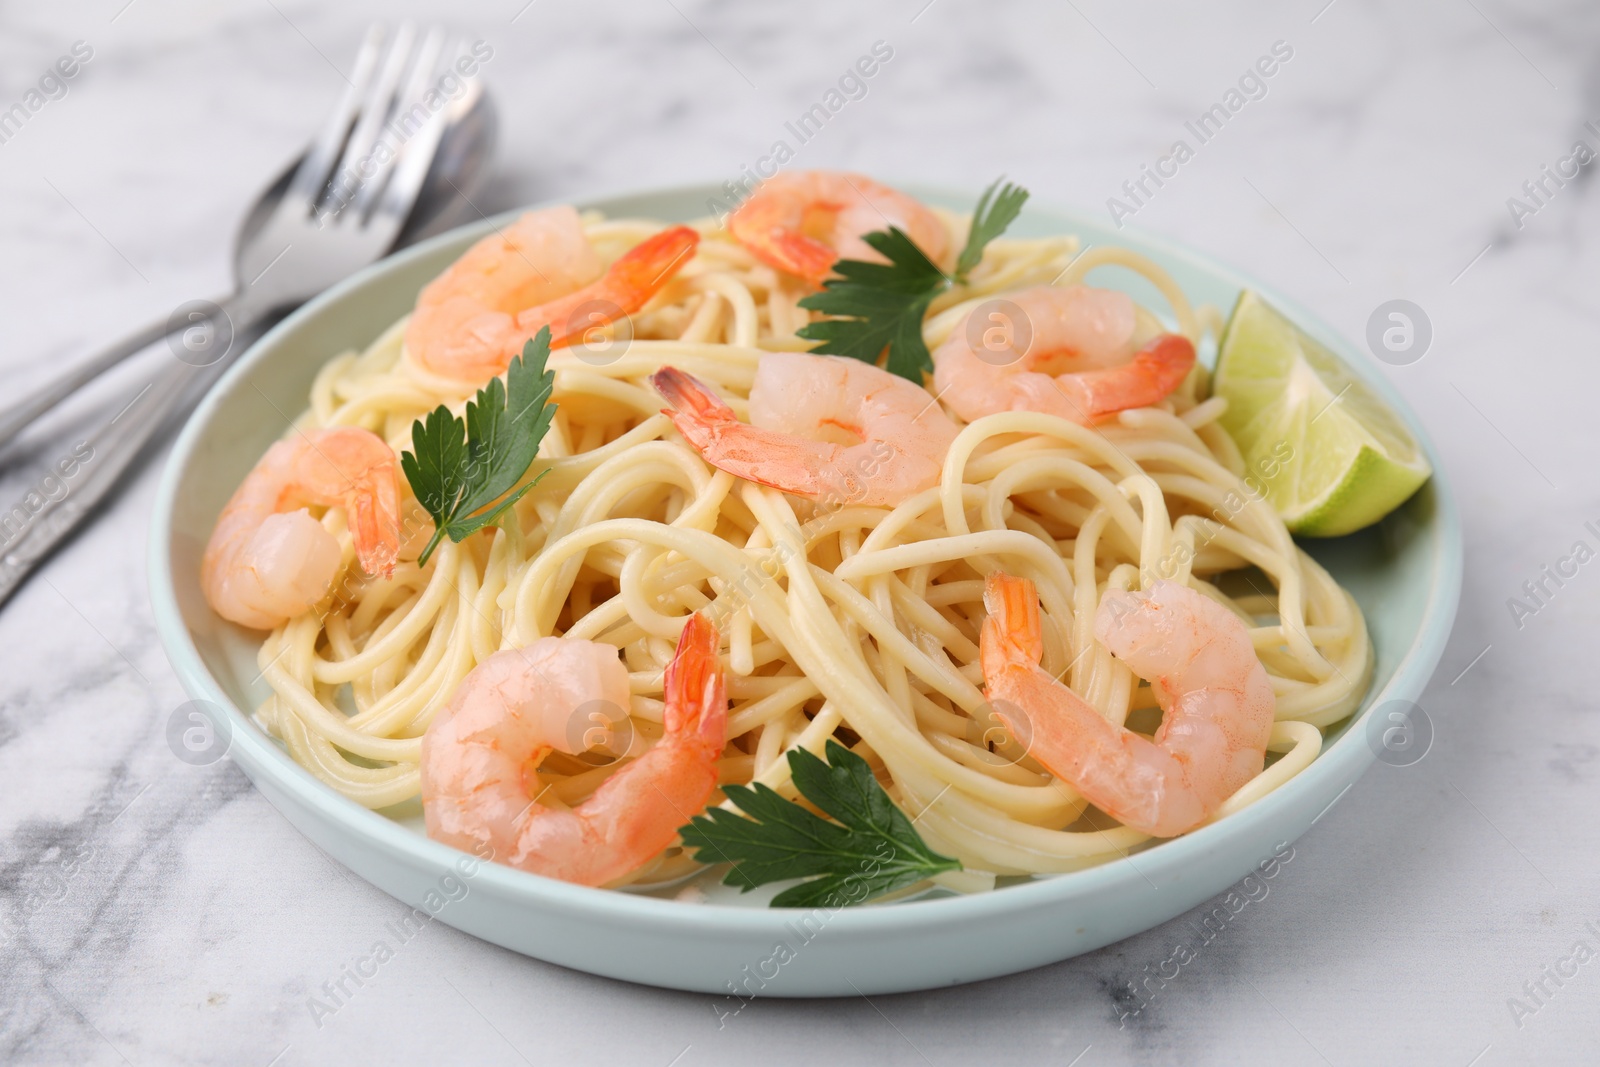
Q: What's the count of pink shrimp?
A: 7